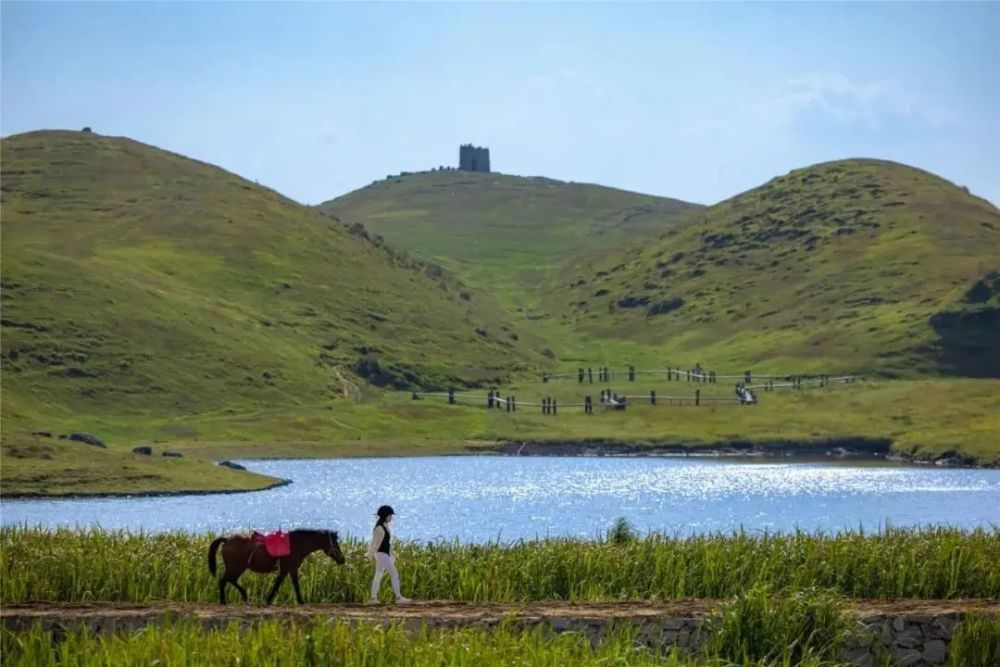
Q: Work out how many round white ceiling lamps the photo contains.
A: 0